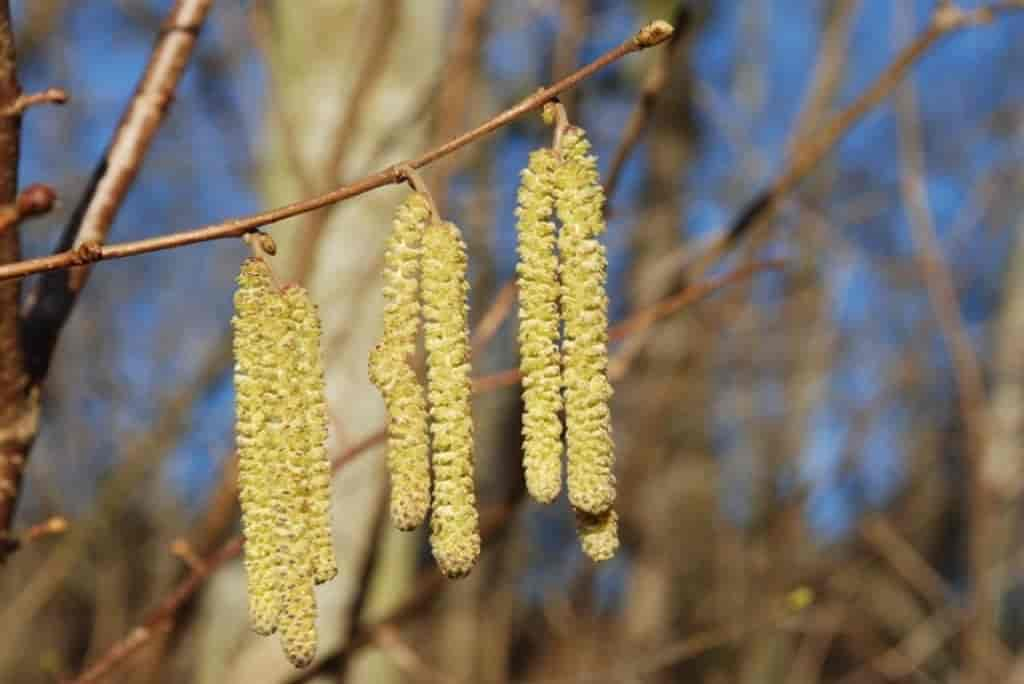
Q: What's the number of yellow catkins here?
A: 8